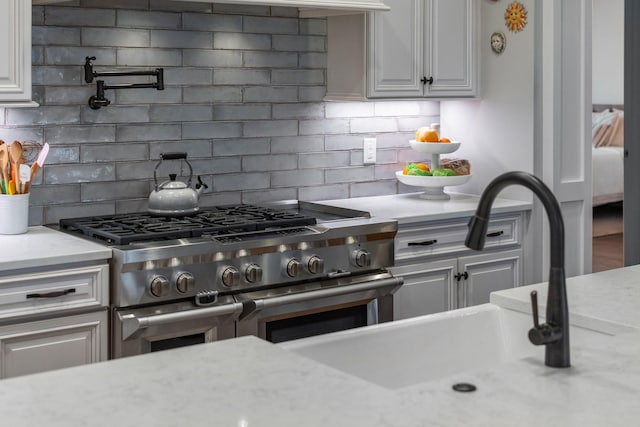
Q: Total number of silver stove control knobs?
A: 7